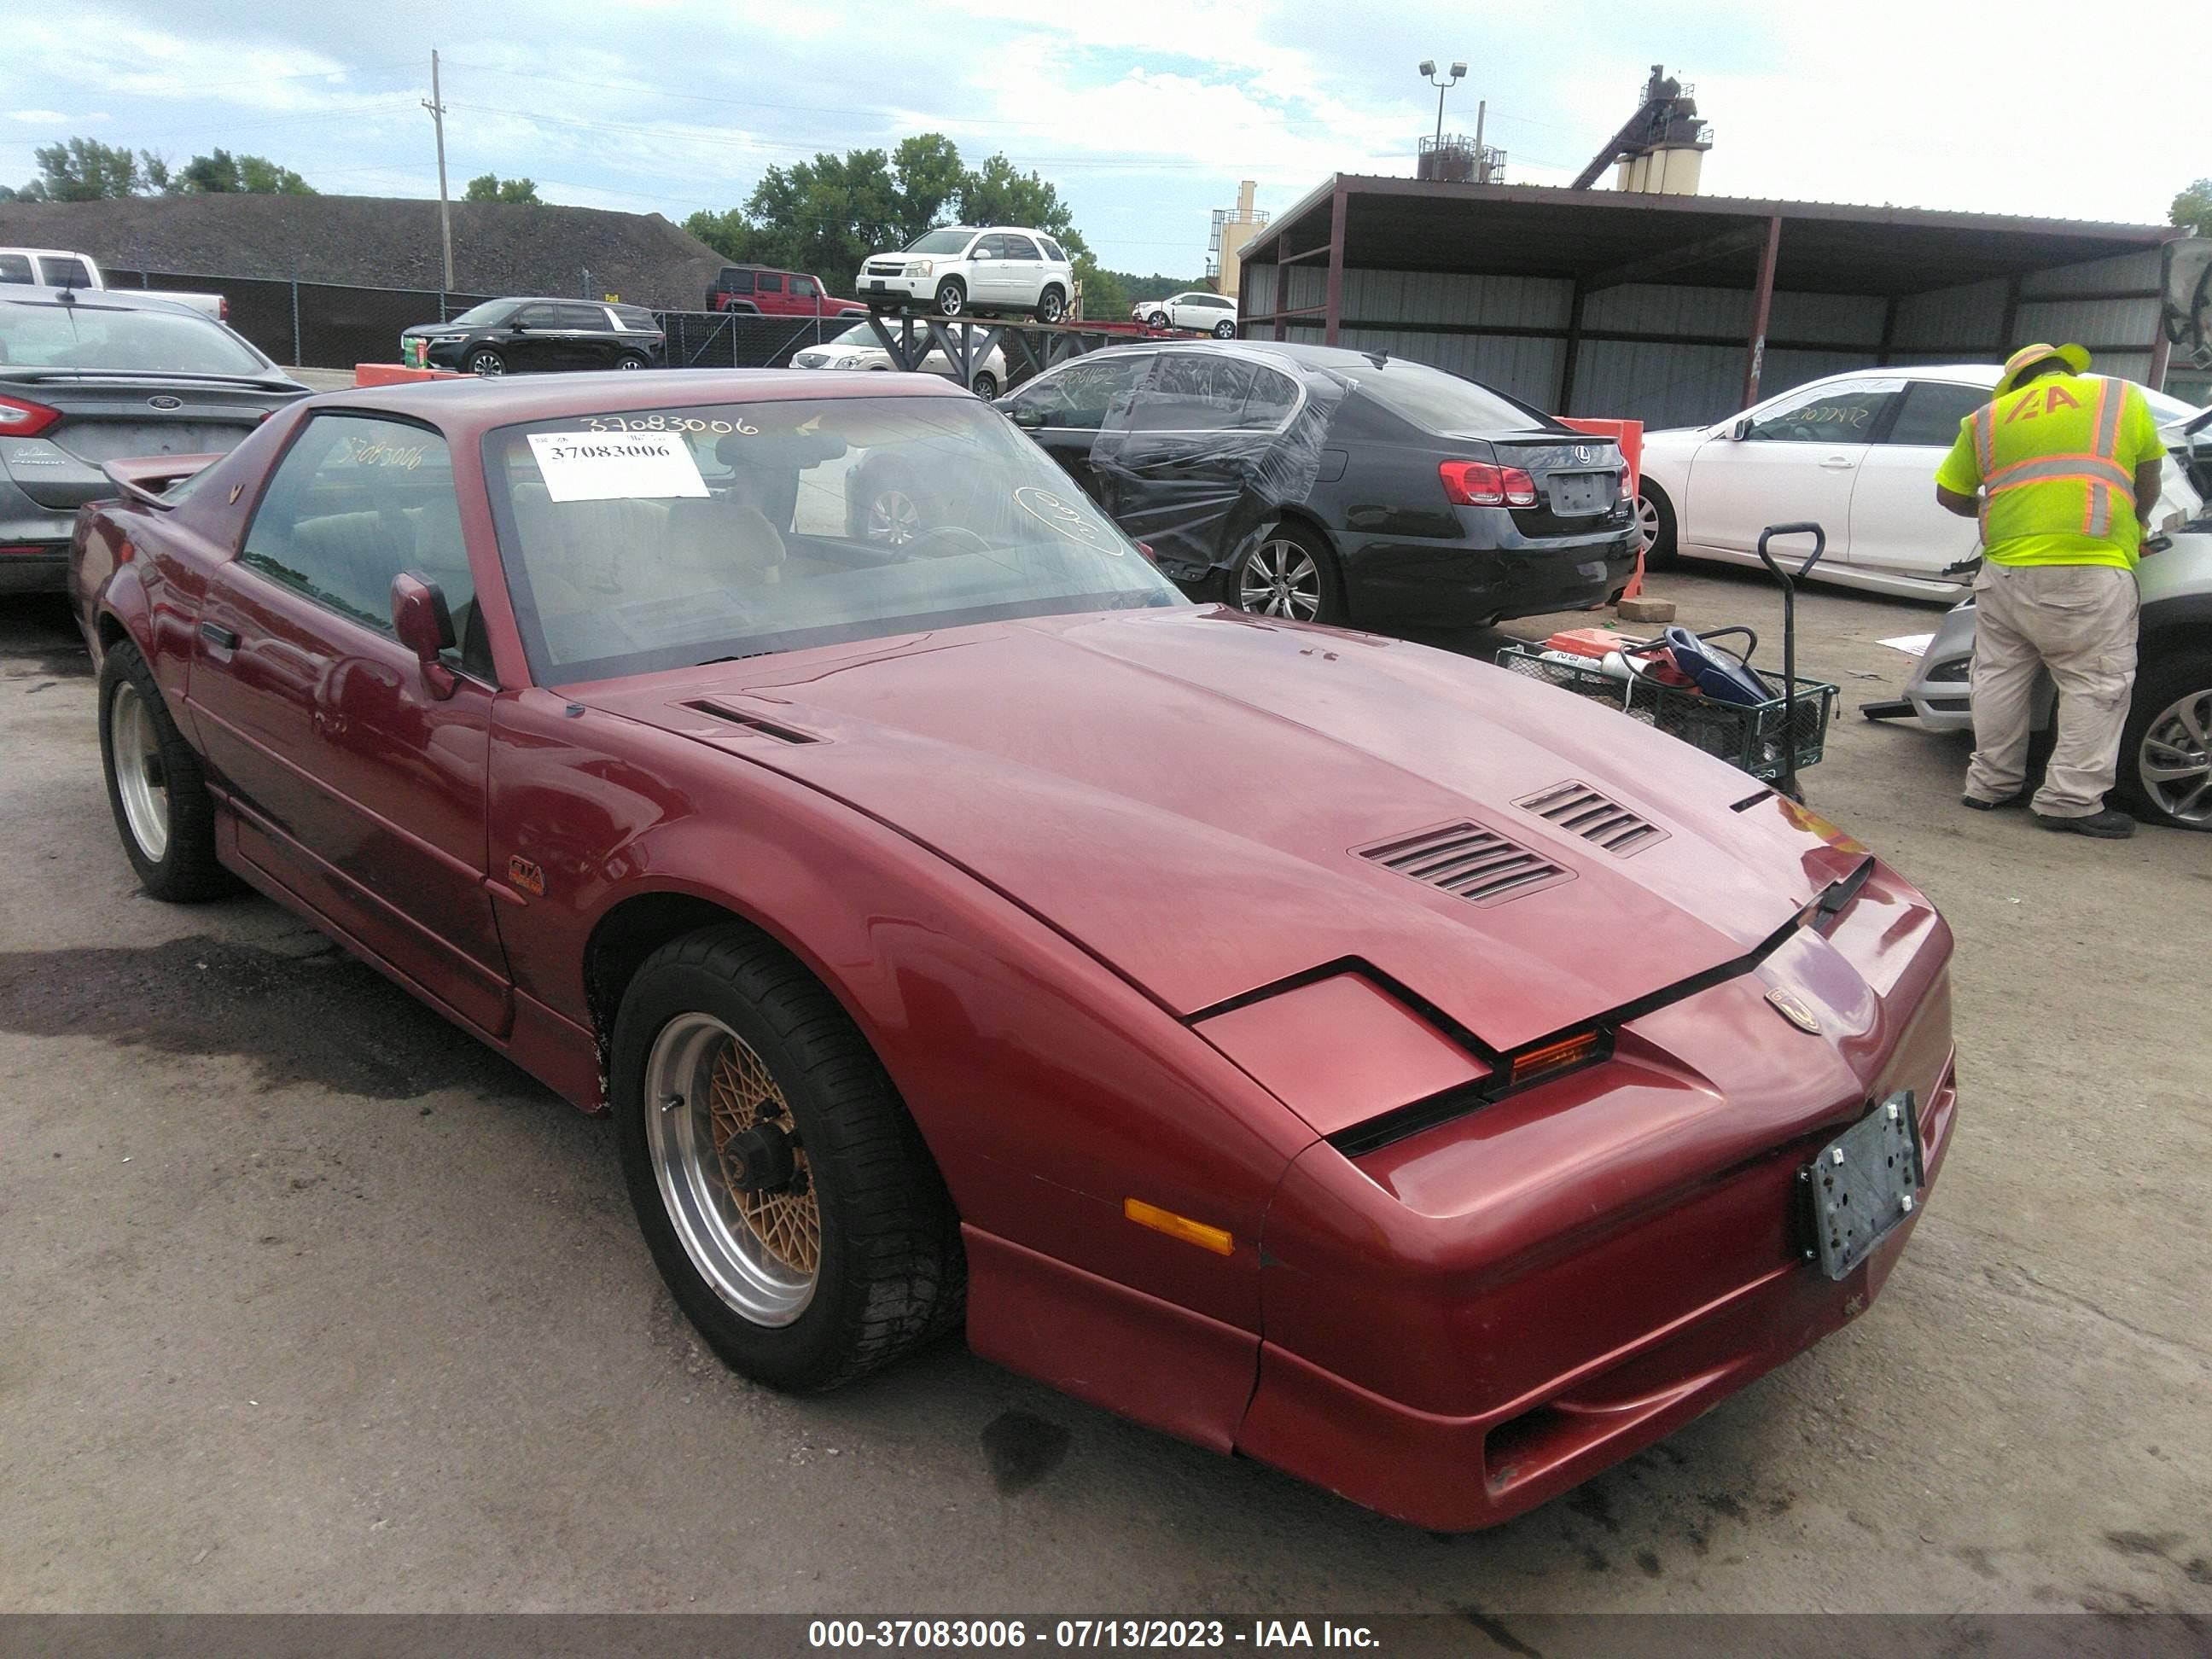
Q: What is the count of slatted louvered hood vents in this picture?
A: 2